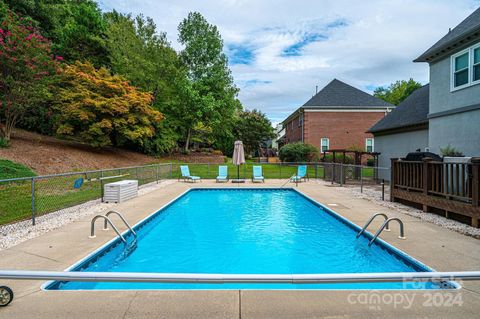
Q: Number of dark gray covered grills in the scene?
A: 1